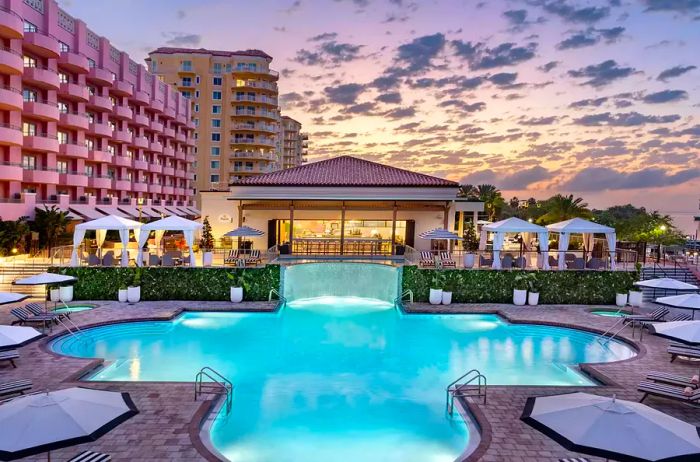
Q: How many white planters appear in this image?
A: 13